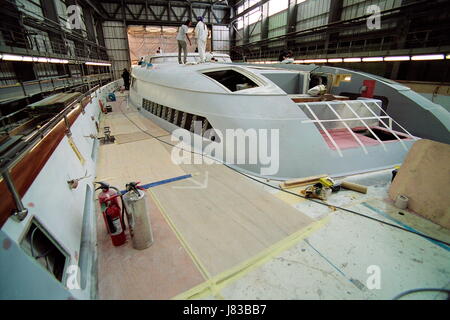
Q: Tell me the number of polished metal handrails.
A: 1